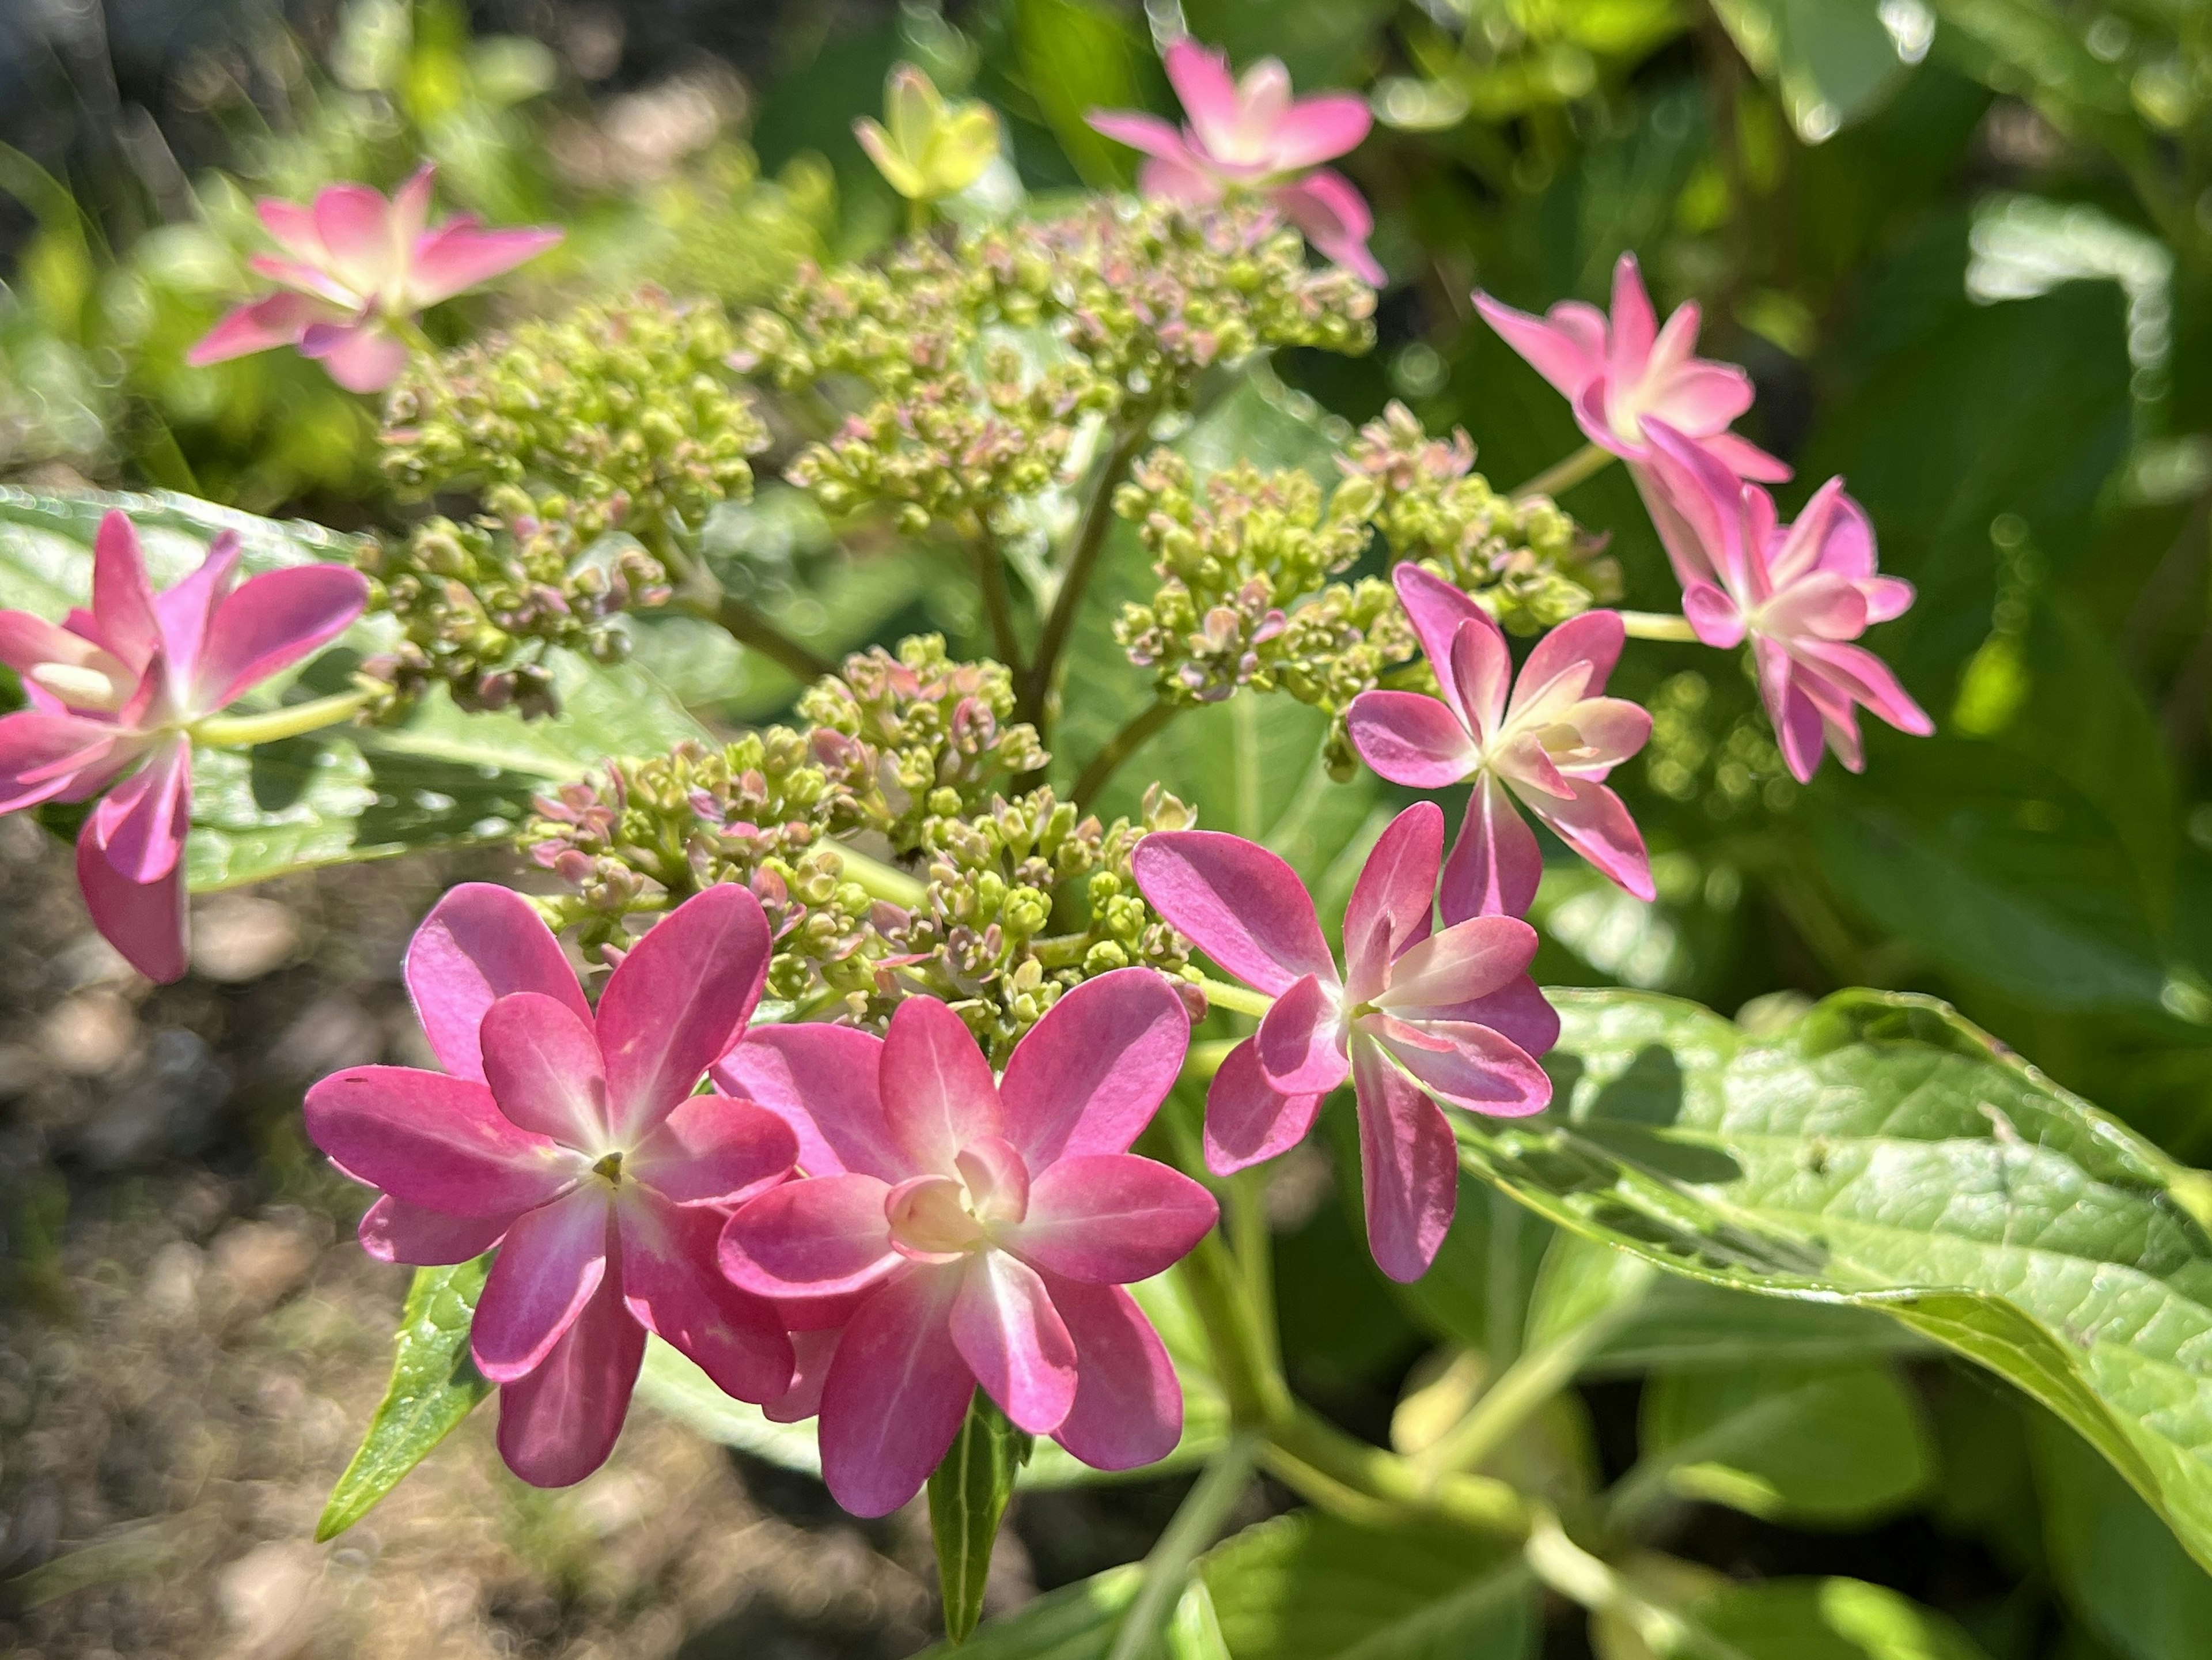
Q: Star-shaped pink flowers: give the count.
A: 9